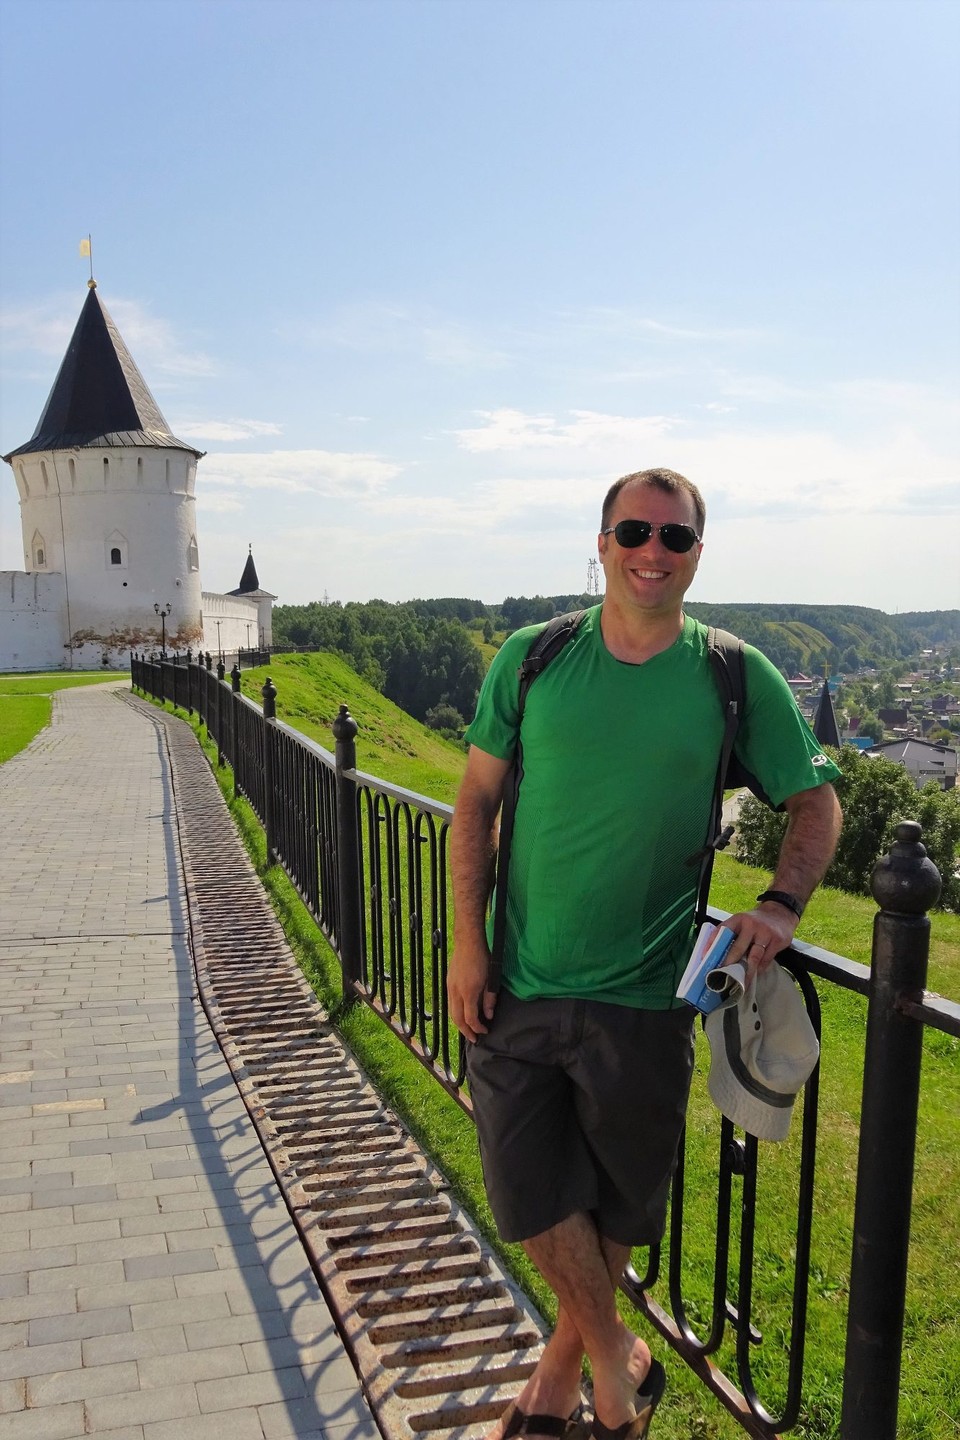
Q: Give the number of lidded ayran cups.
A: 0